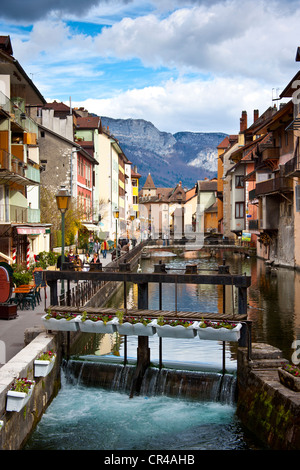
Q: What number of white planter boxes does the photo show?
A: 7